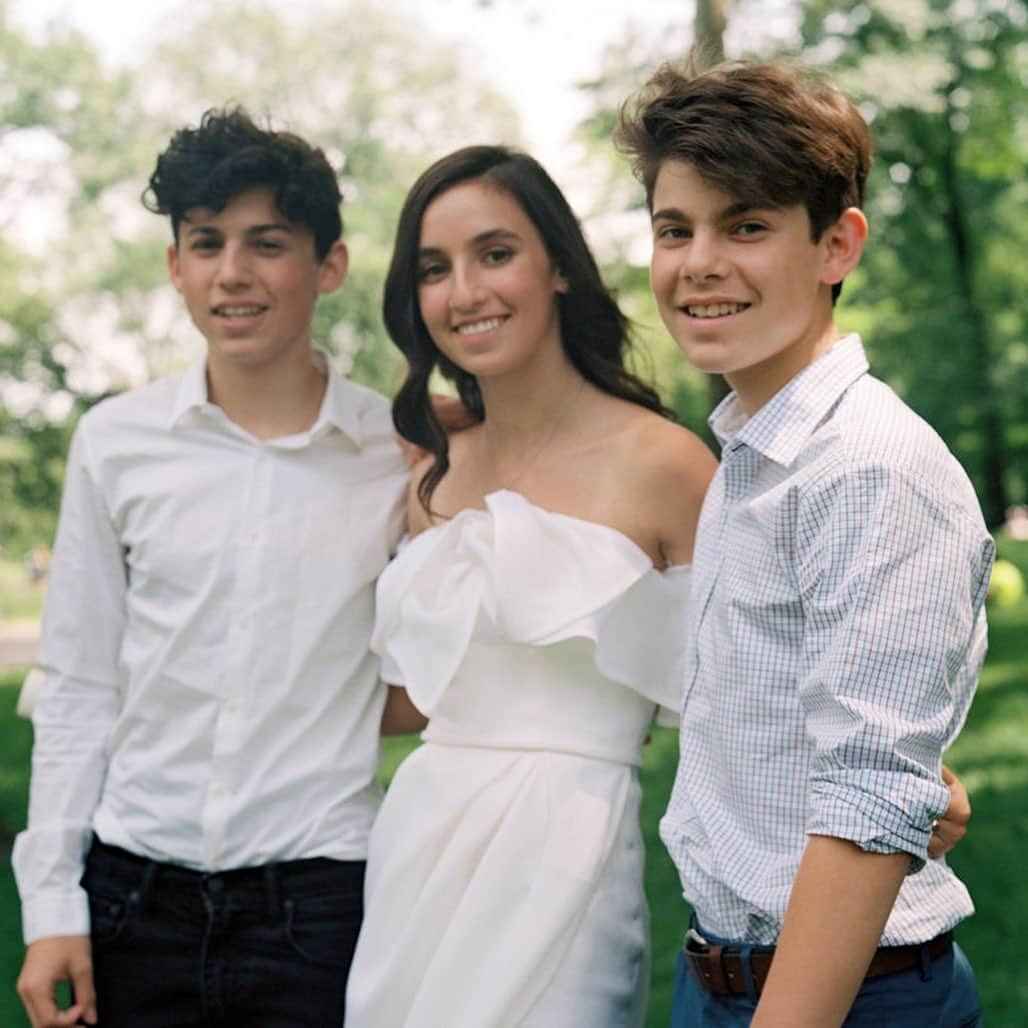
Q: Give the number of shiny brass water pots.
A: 0